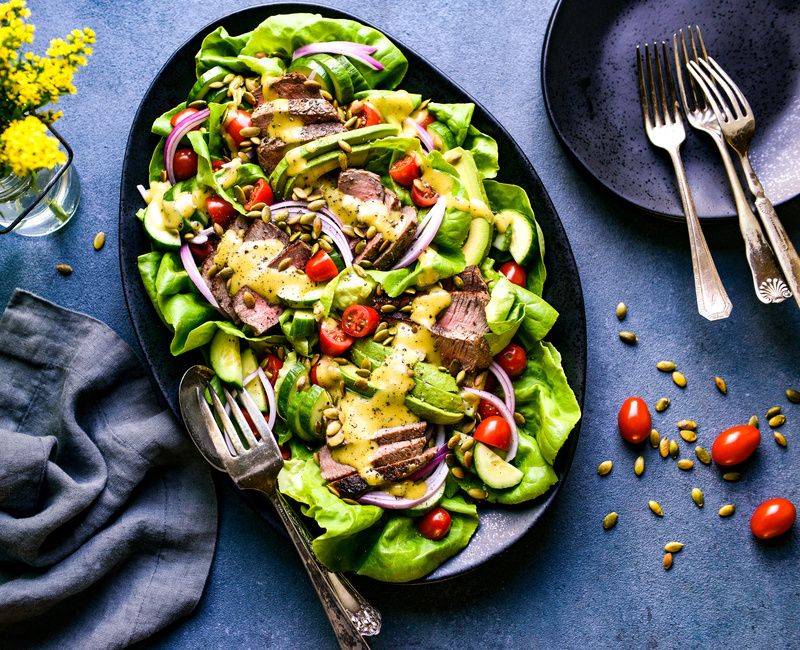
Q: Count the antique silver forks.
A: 4